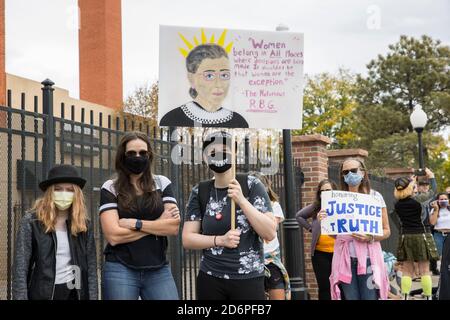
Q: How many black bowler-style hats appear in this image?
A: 1